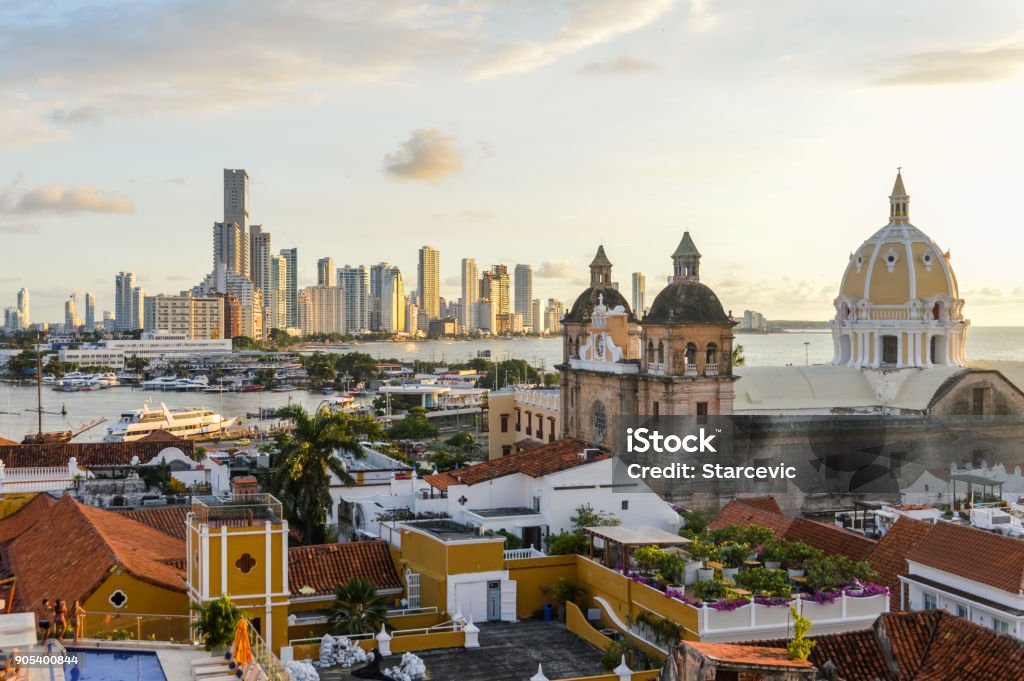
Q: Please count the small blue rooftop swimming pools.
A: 1